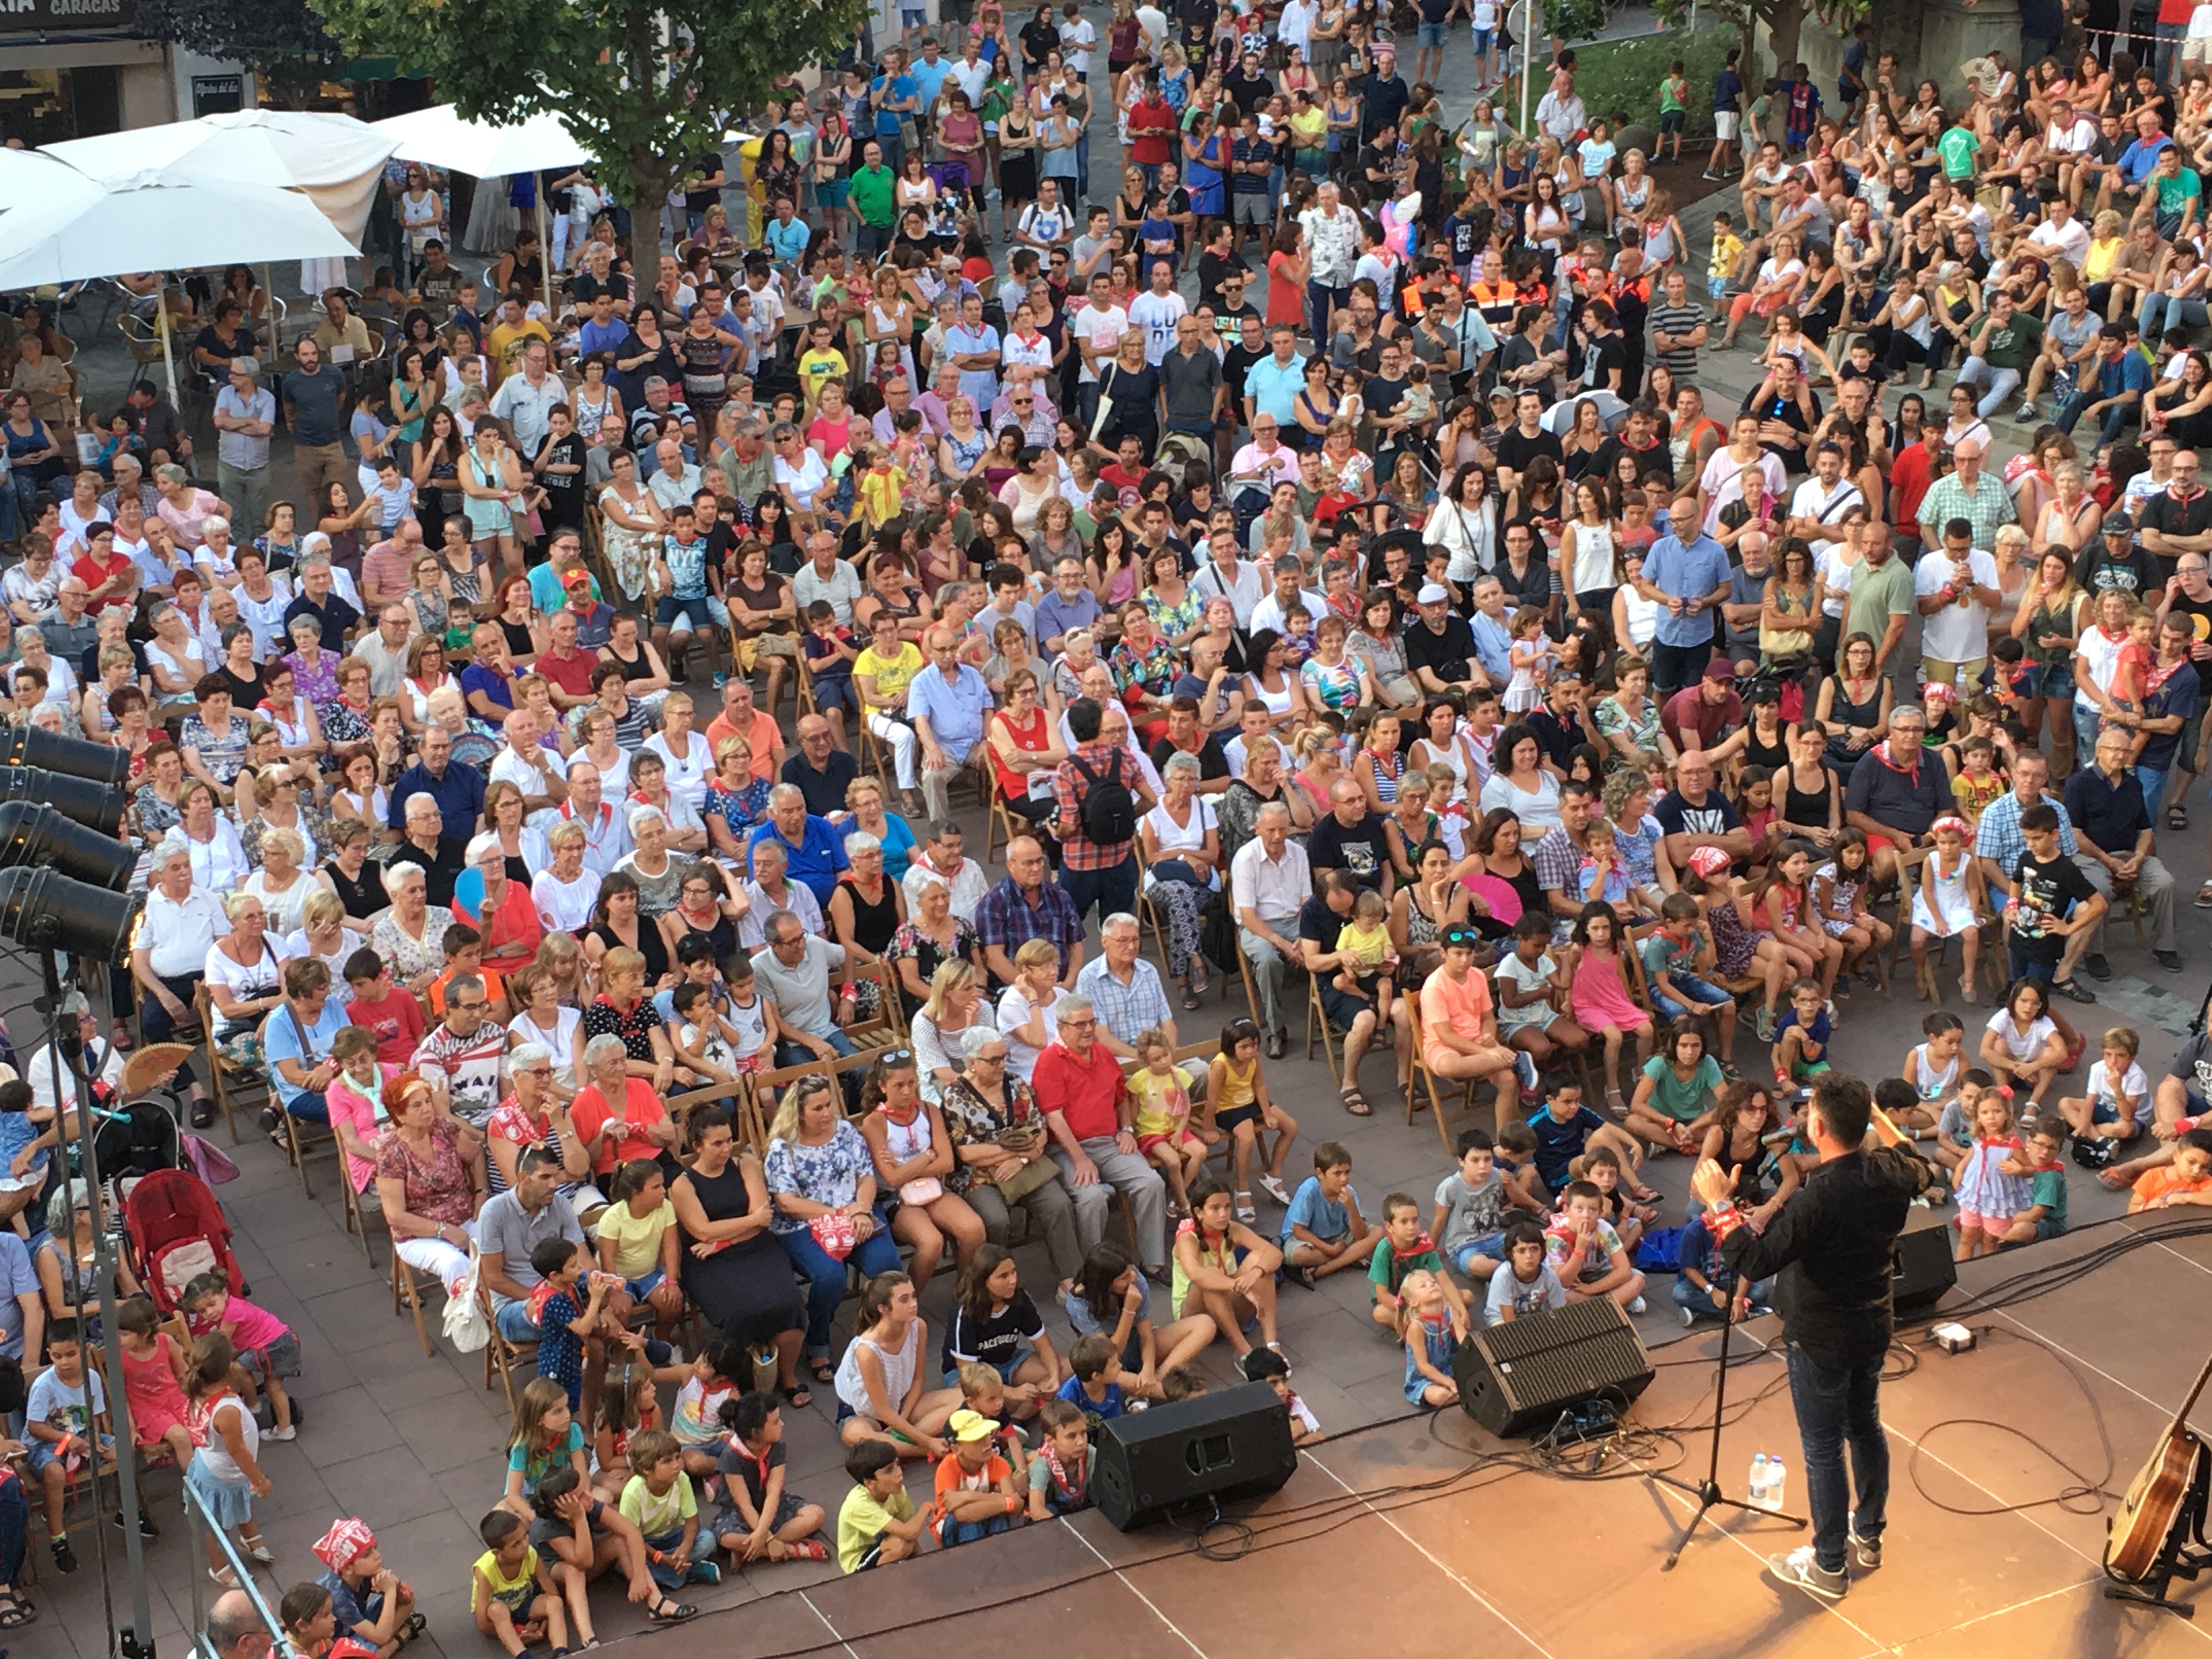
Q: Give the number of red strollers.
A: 1